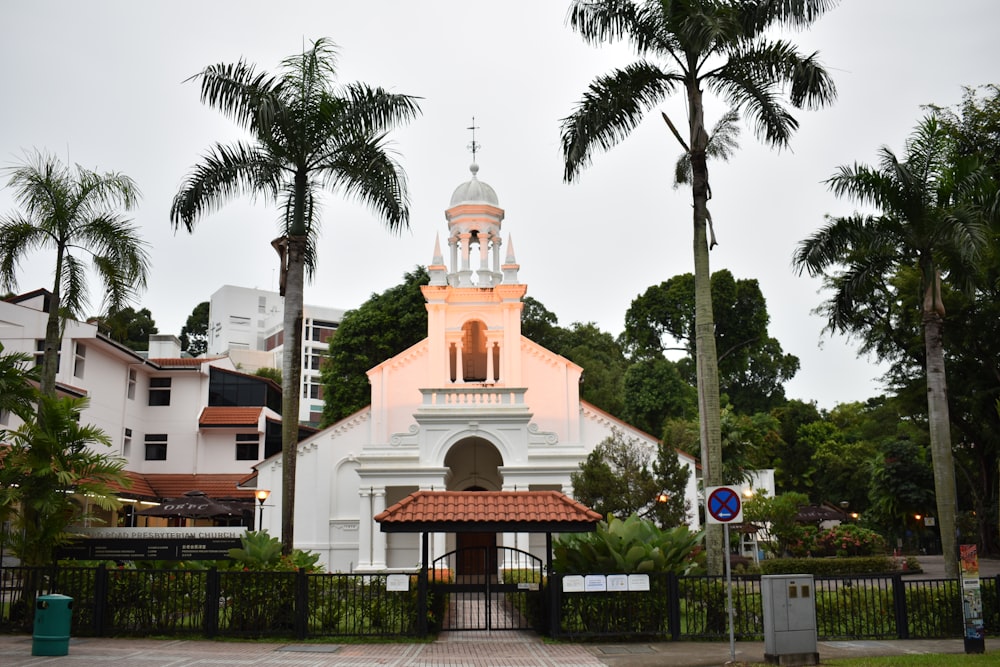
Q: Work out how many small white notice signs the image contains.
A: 5